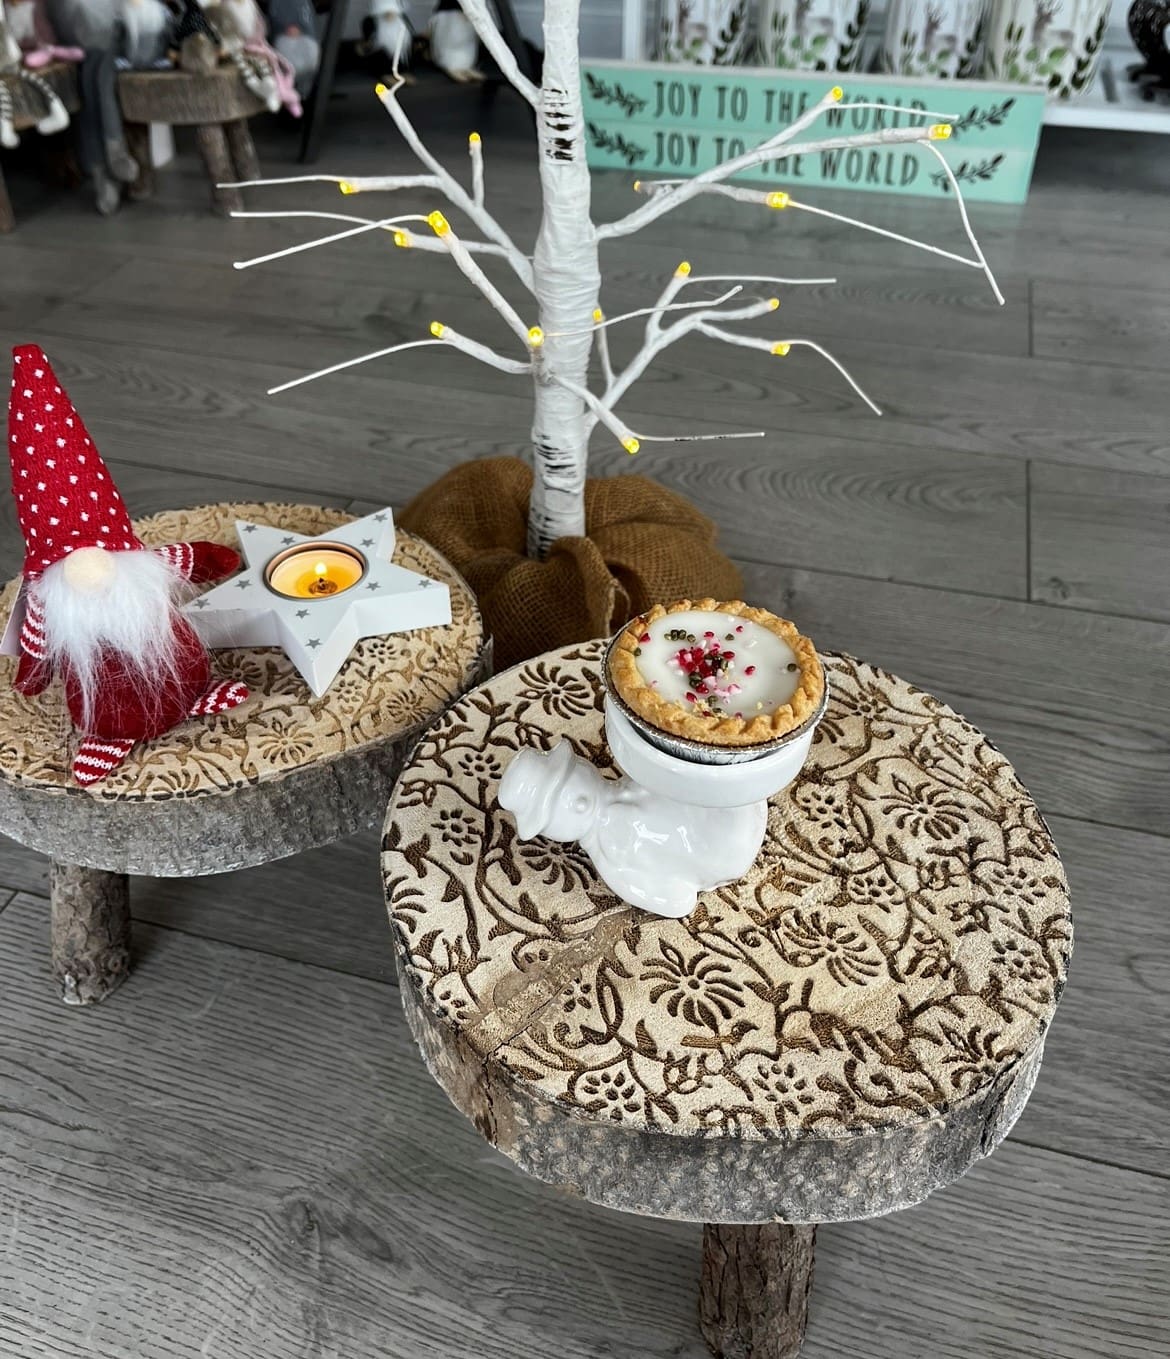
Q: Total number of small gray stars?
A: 10